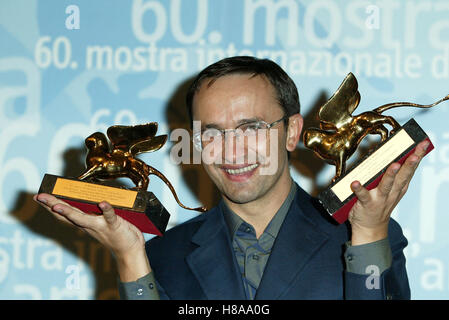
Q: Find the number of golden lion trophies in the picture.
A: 2